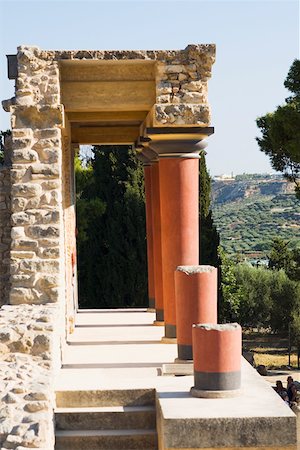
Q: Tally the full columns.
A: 3